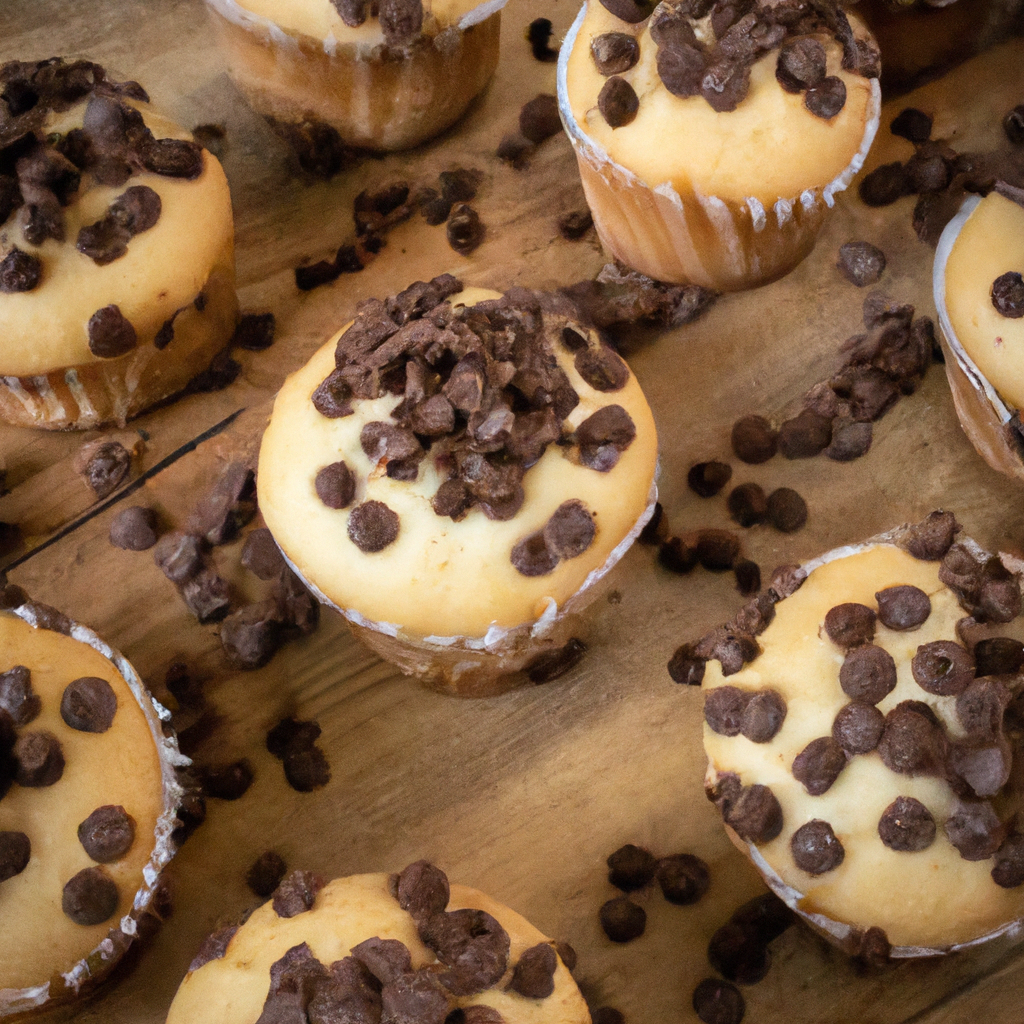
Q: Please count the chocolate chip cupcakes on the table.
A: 8